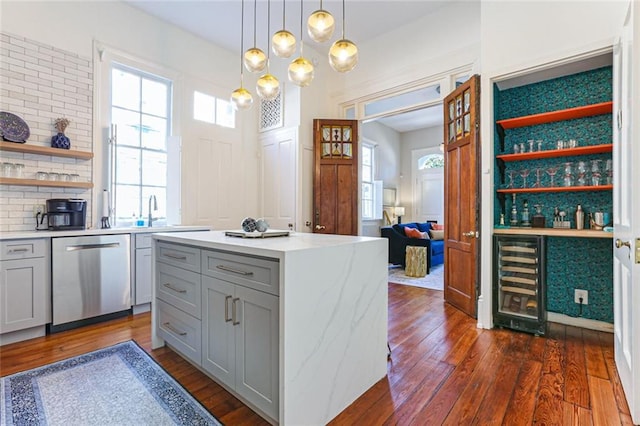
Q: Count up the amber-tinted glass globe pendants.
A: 7